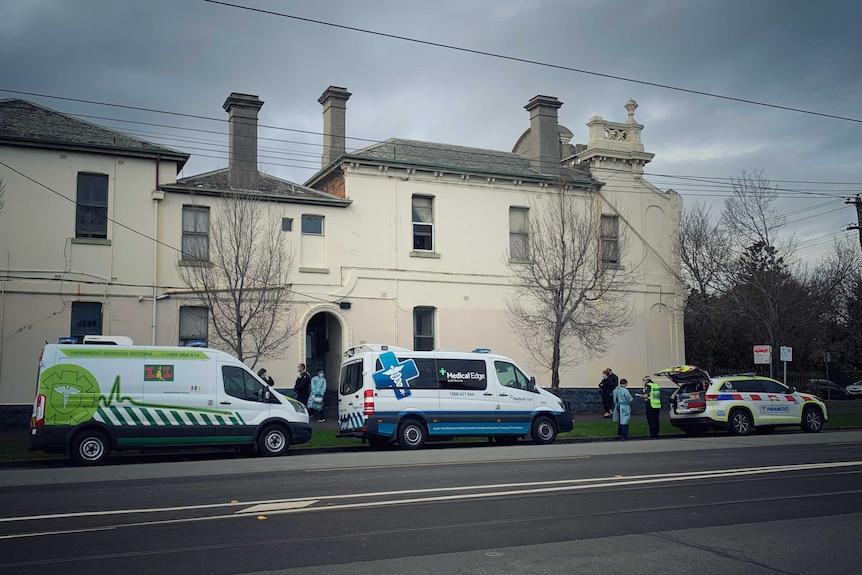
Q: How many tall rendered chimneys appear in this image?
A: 3